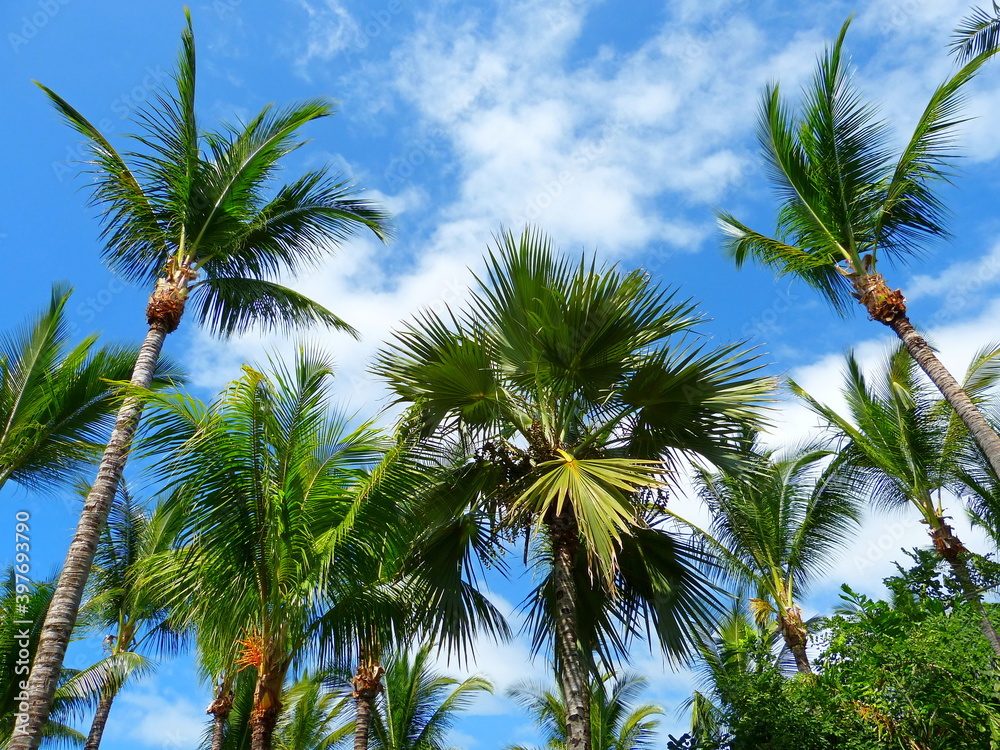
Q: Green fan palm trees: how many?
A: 1